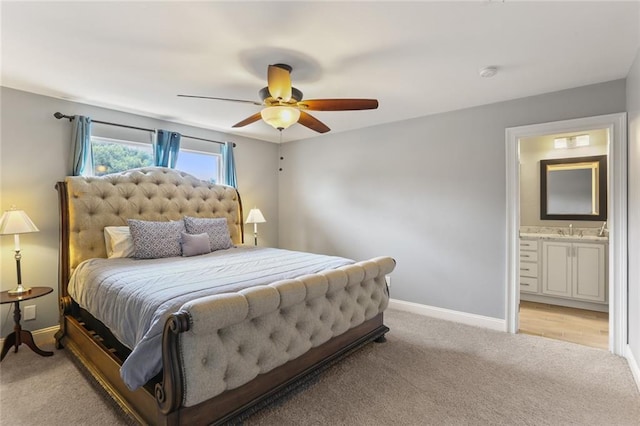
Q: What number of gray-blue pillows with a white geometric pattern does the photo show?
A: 2